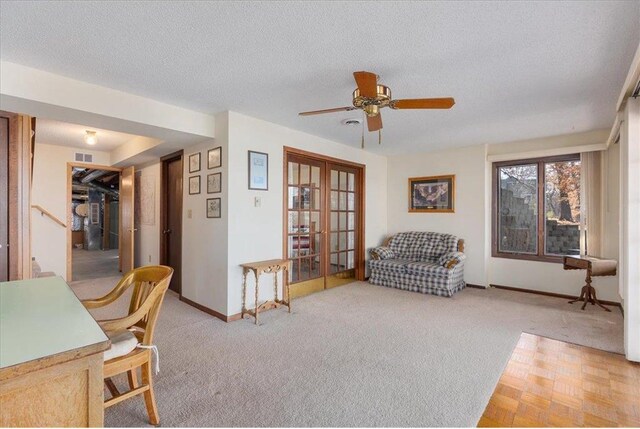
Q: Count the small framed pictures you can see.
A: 5